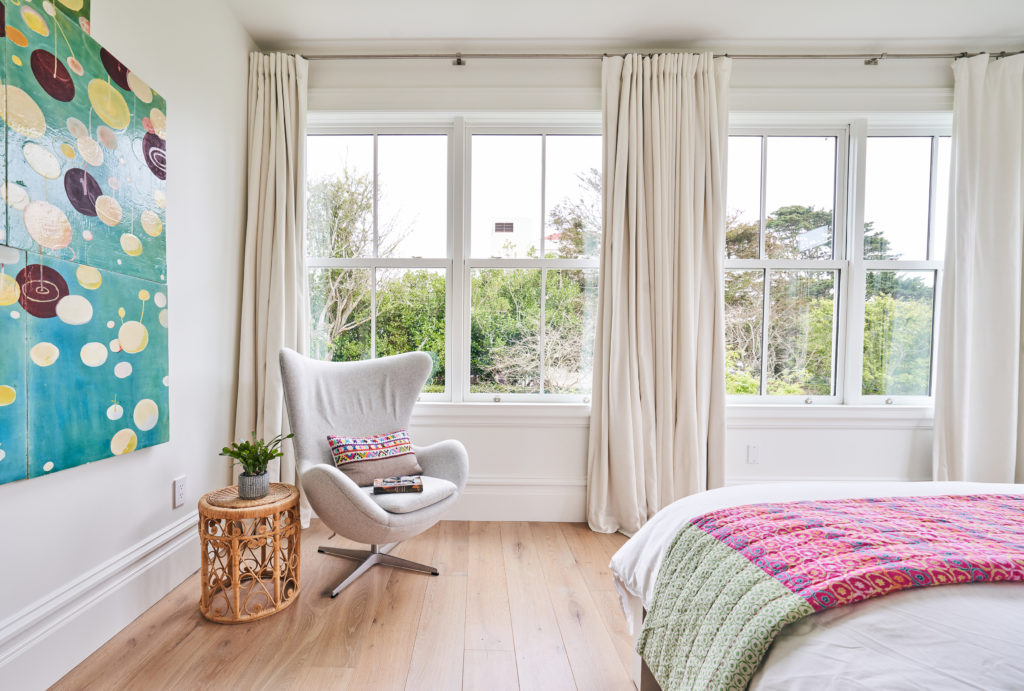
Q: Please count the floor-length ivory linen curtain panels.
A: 3